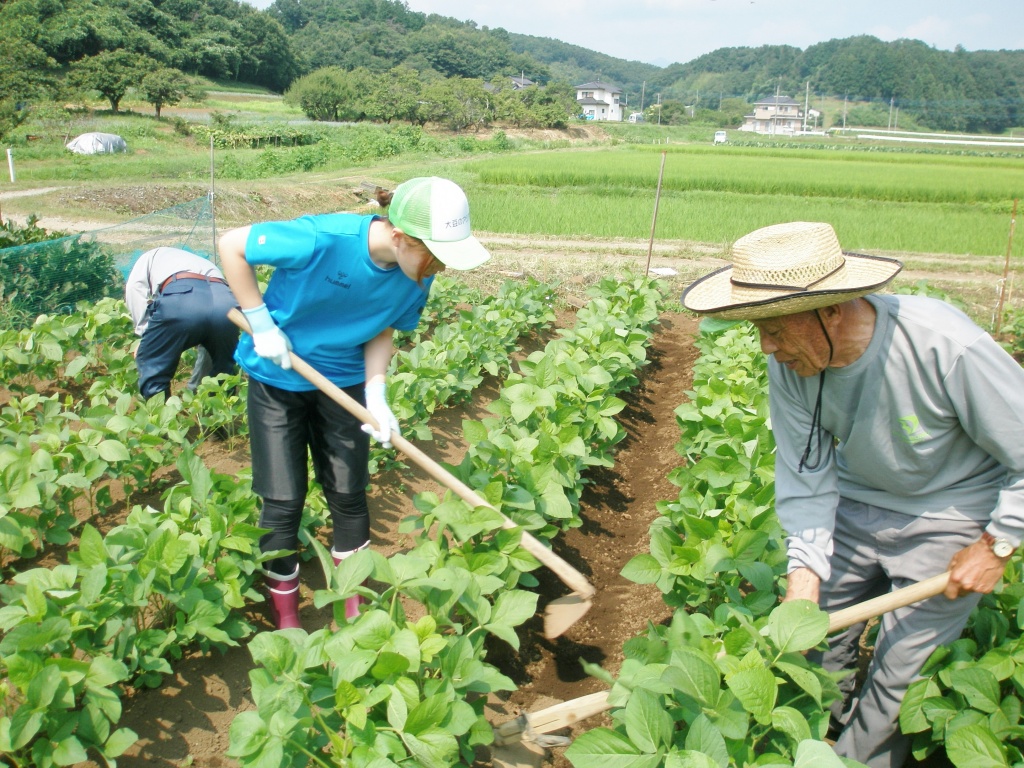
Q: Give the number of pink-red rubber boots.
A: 2